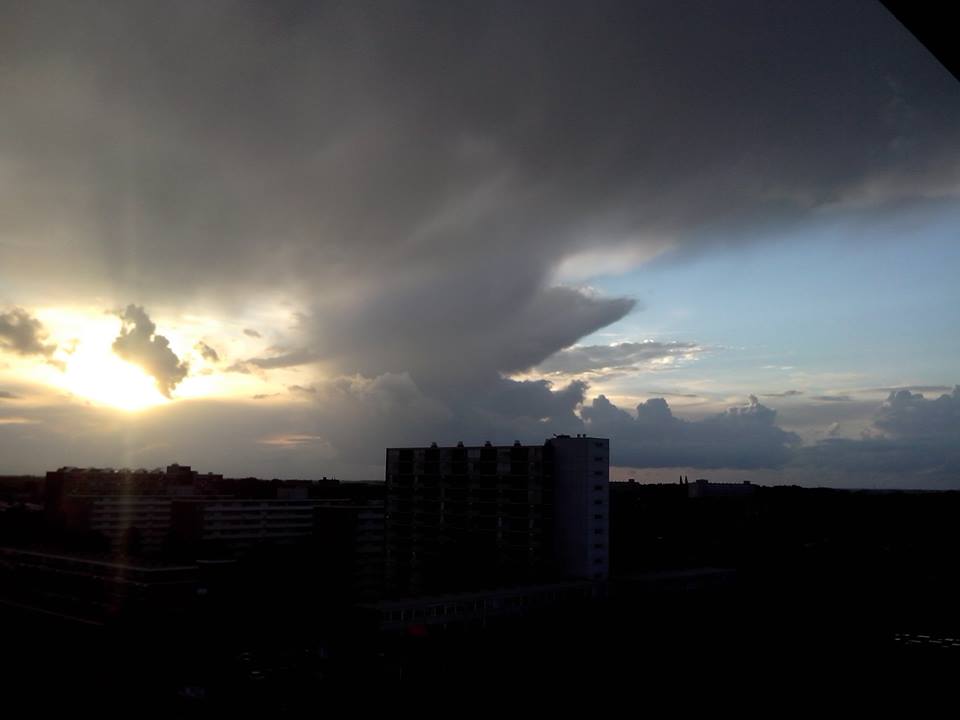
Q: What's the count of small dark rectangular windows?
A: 10